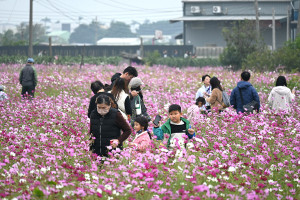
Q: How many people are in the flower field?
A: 14